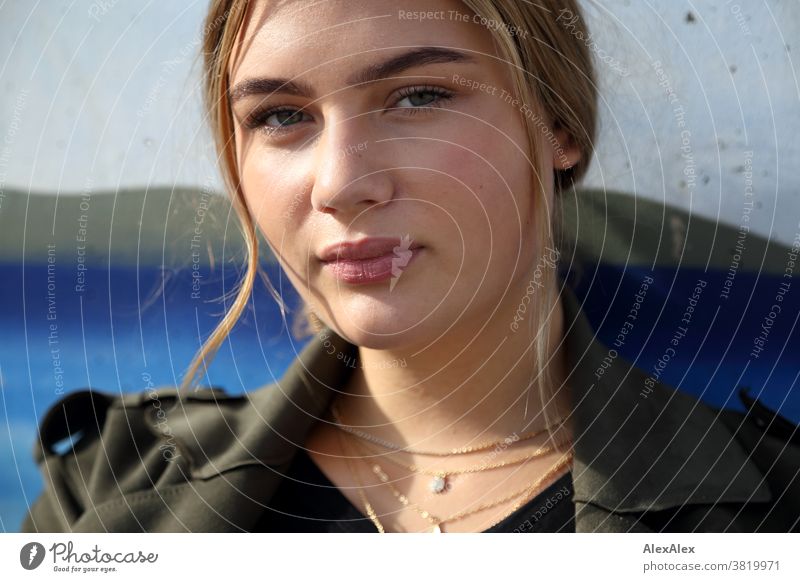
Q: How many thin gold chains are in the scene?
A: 4